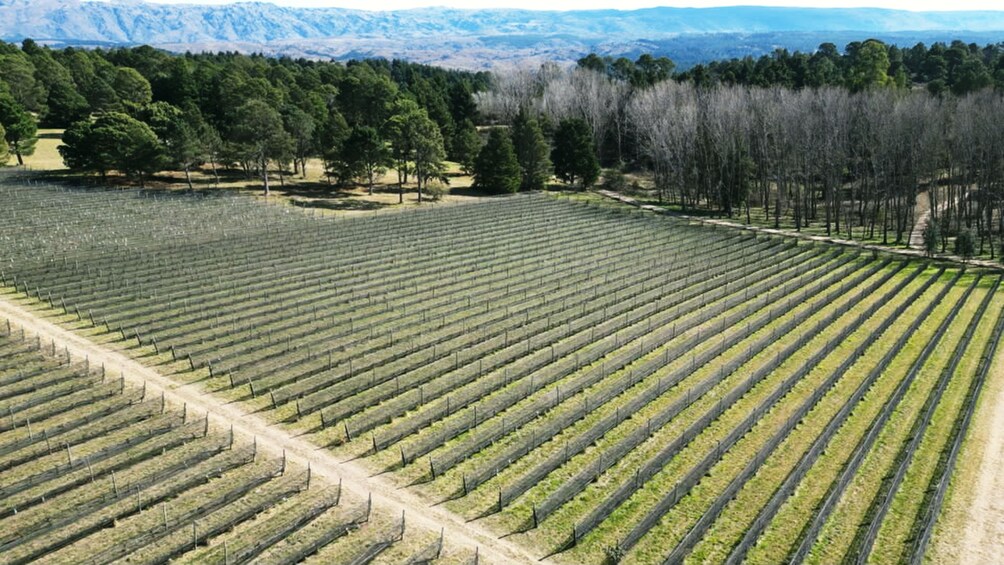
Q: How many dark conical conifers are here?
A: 3